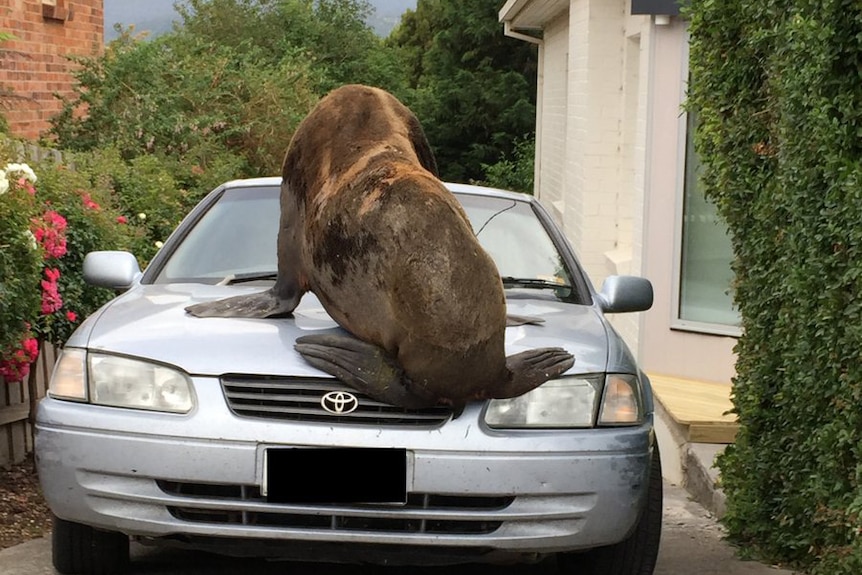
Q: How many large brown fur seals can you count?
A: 1